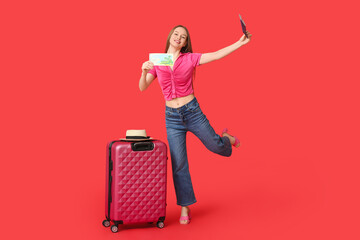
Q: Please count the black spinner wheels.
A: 3